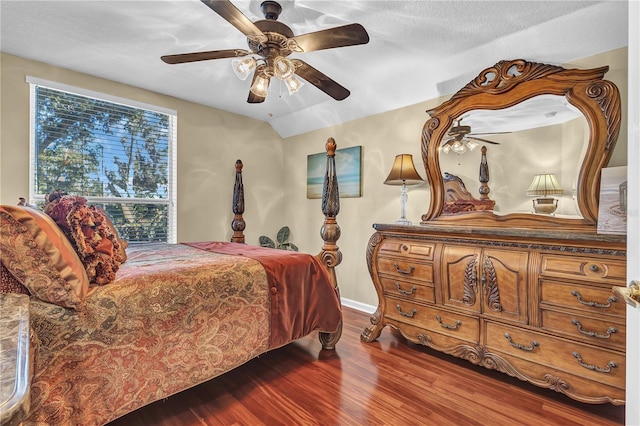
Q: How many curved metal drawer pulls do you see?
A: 8